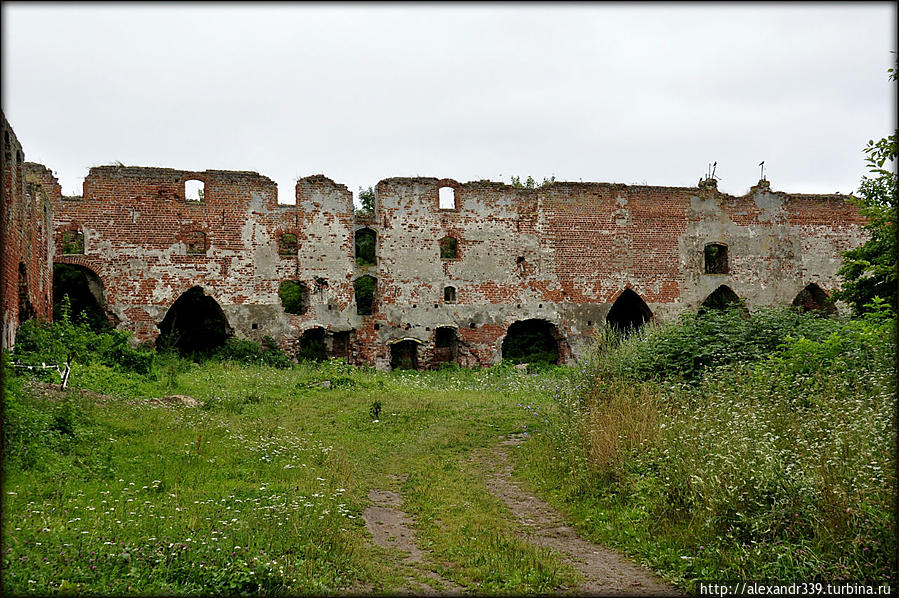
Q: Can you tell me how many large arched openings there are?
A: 6